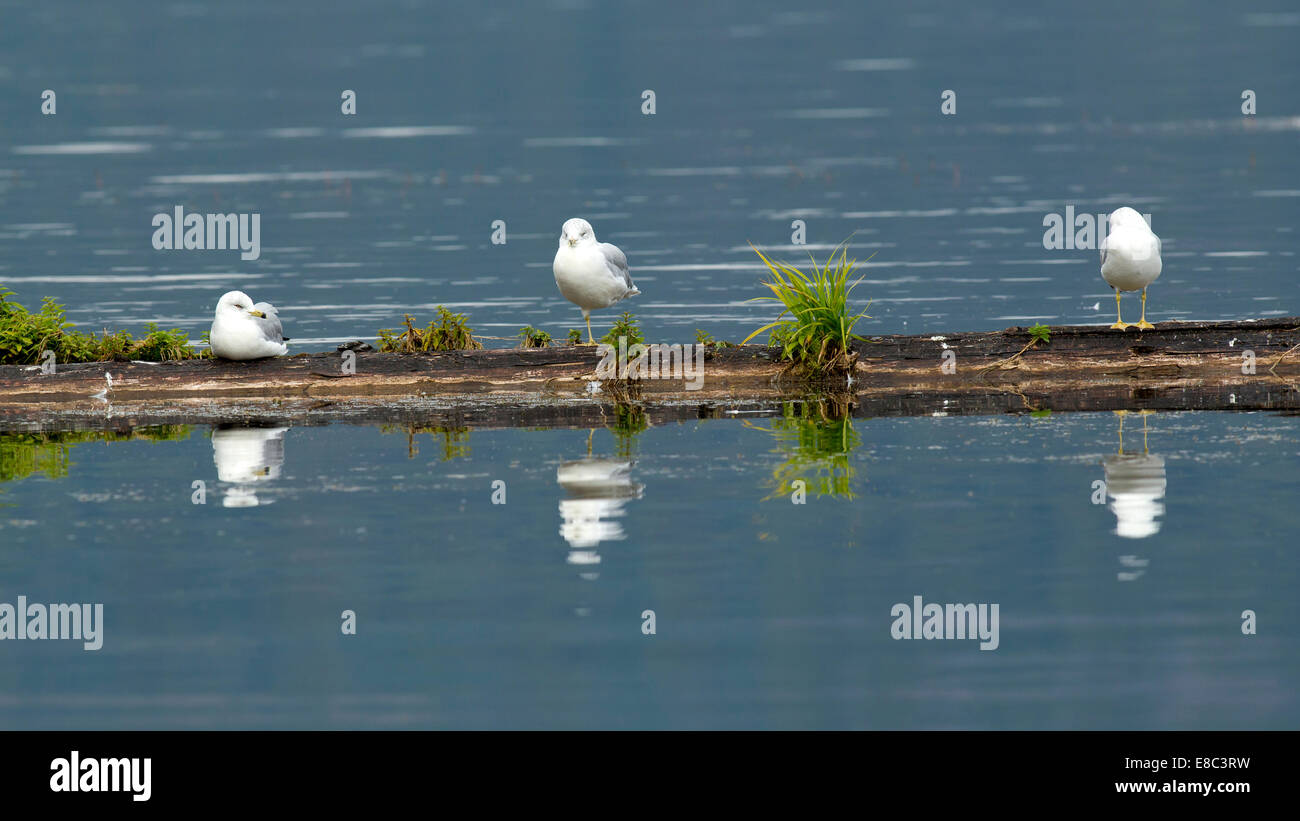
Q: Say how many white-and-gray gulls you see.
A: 3